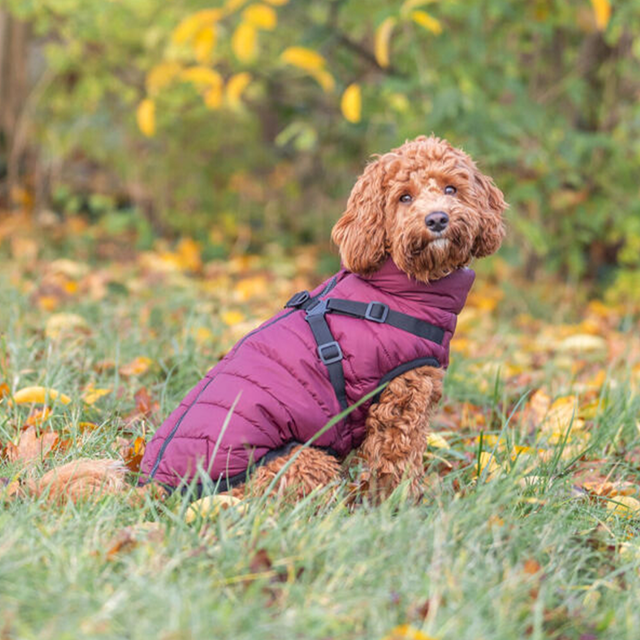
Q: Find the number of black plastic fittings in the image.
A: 4